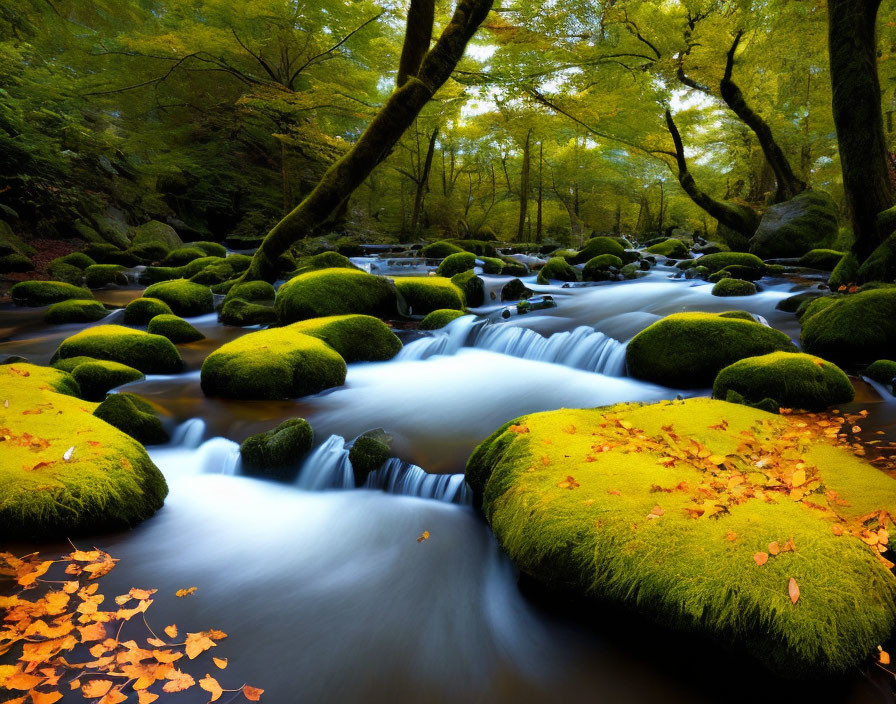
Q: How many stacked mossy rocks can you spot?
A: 0